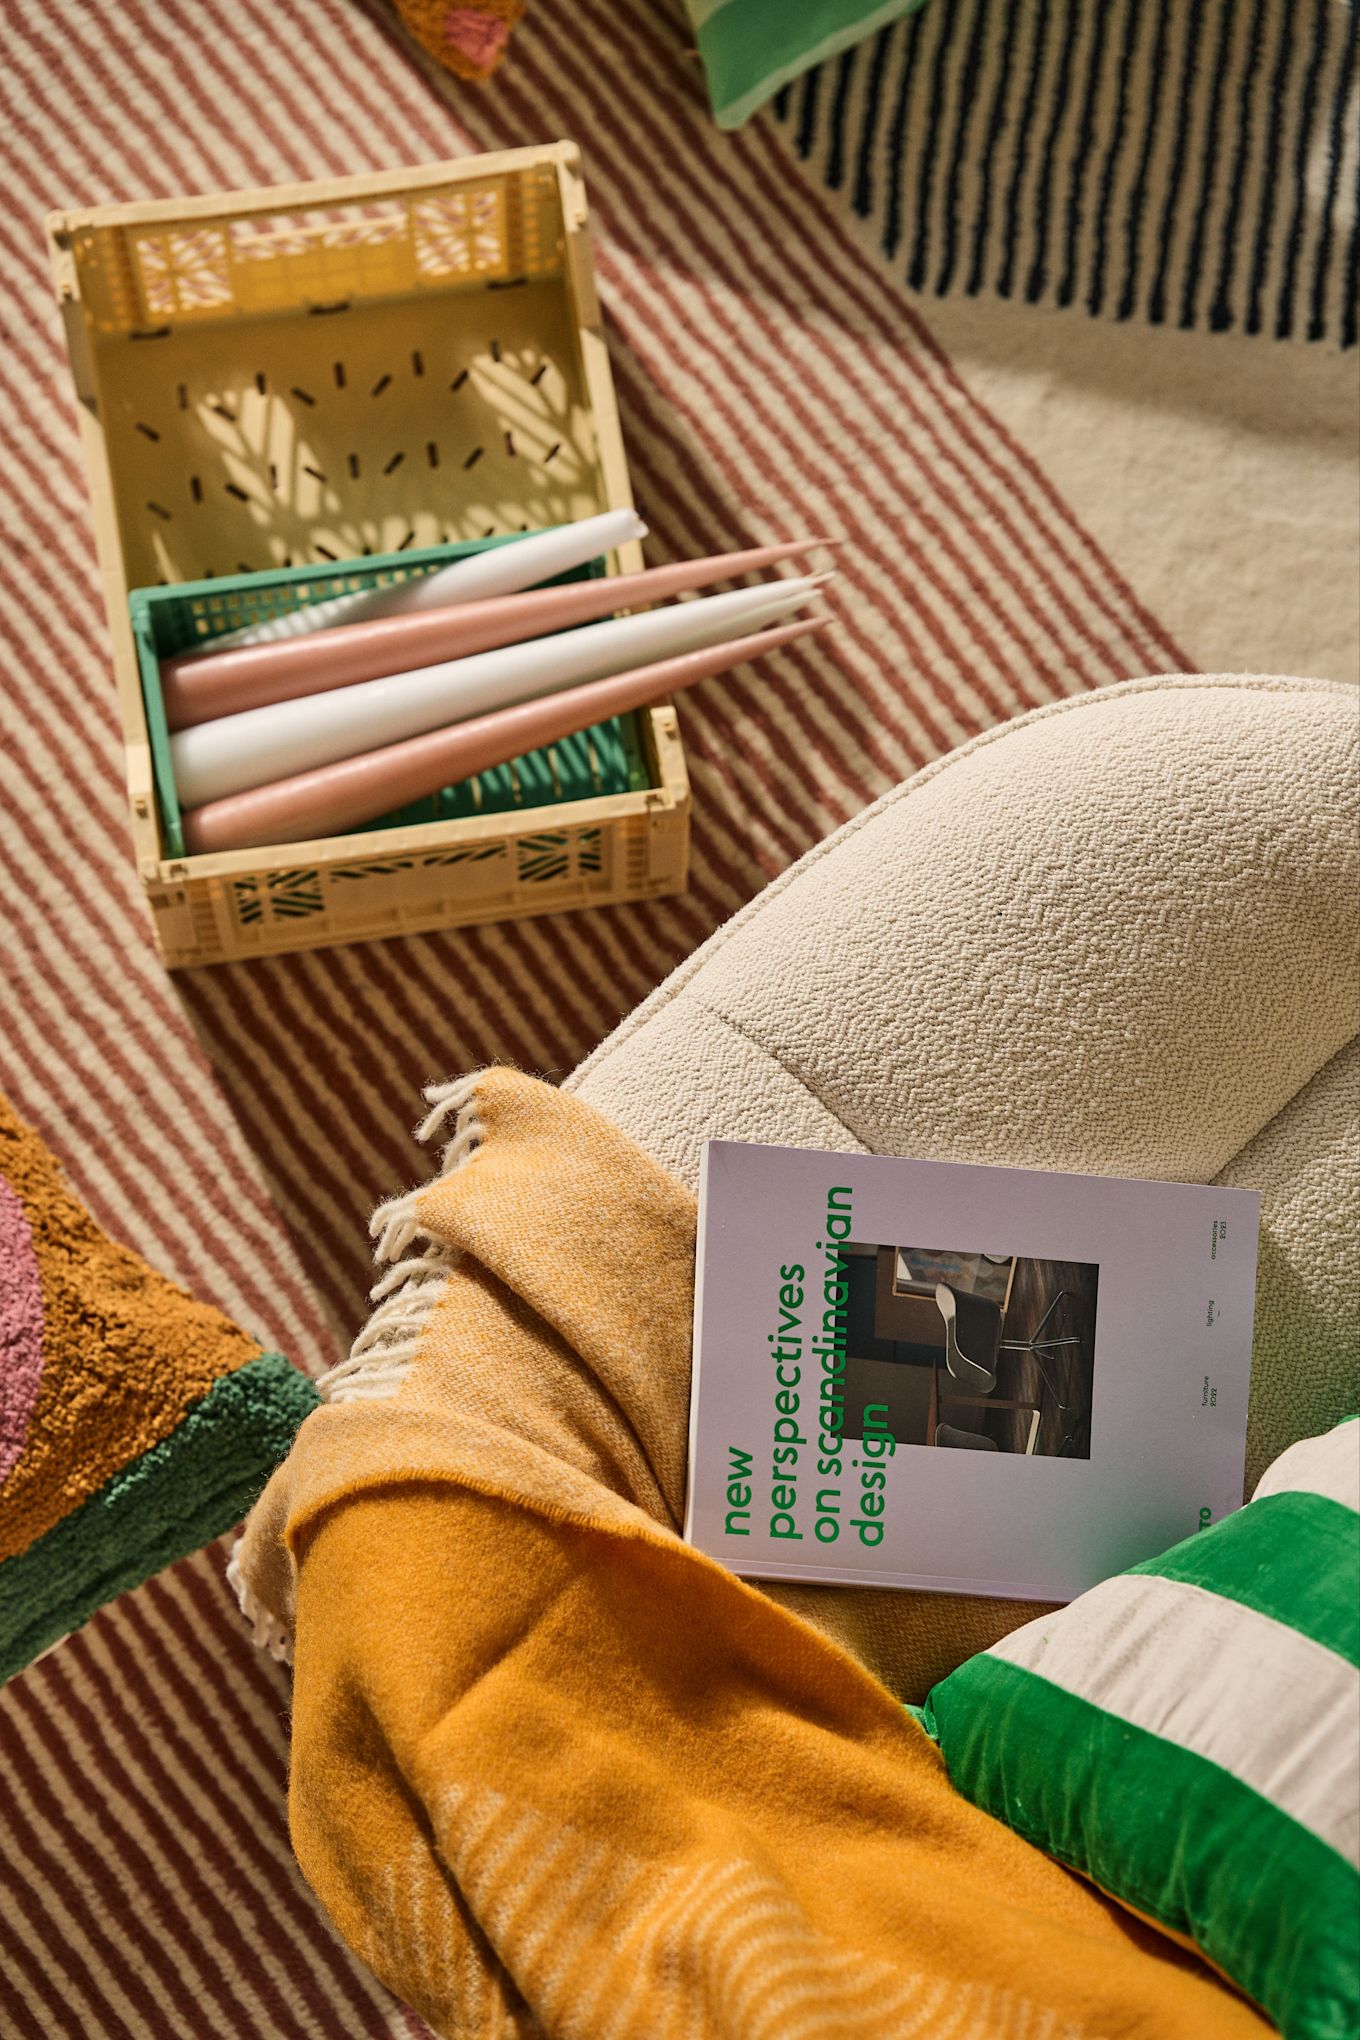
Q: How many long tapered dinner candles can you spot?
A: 5